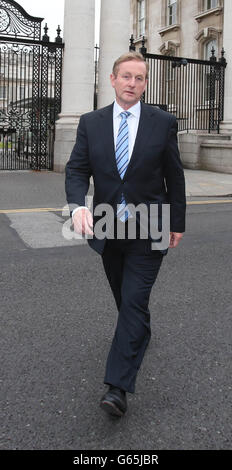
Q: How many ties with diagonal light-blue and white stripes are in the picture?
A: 1